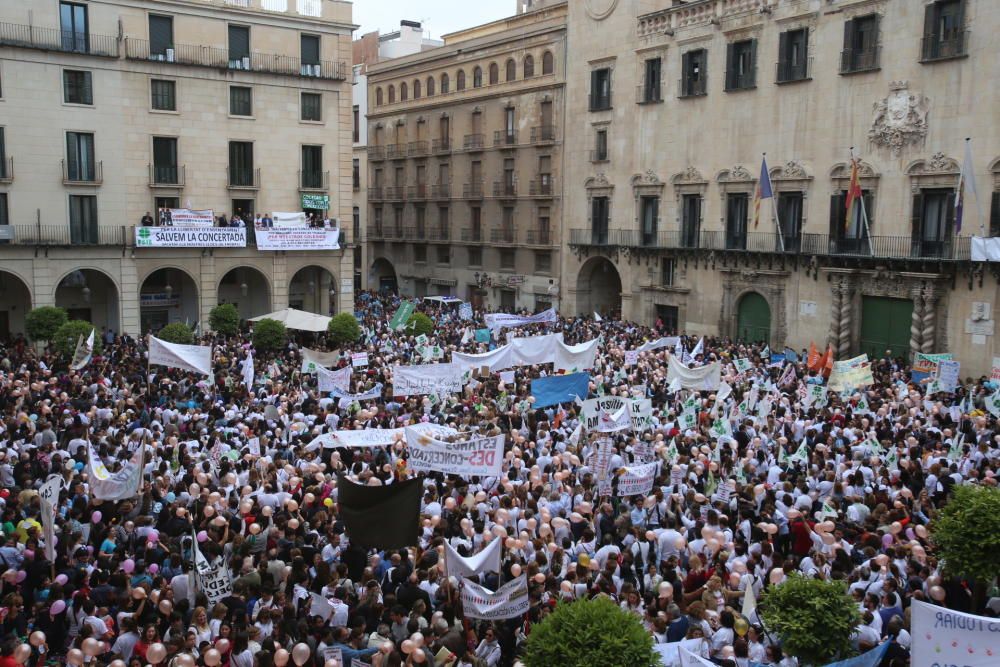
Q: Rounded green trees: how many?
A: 10